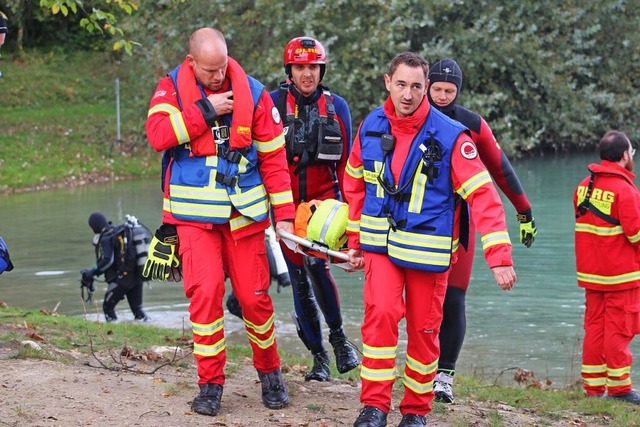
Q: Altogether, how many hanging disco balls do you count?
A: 0